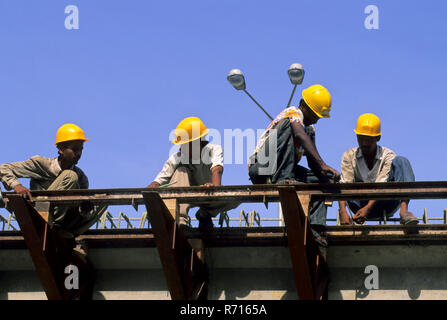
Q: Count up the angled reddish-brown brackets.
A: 3